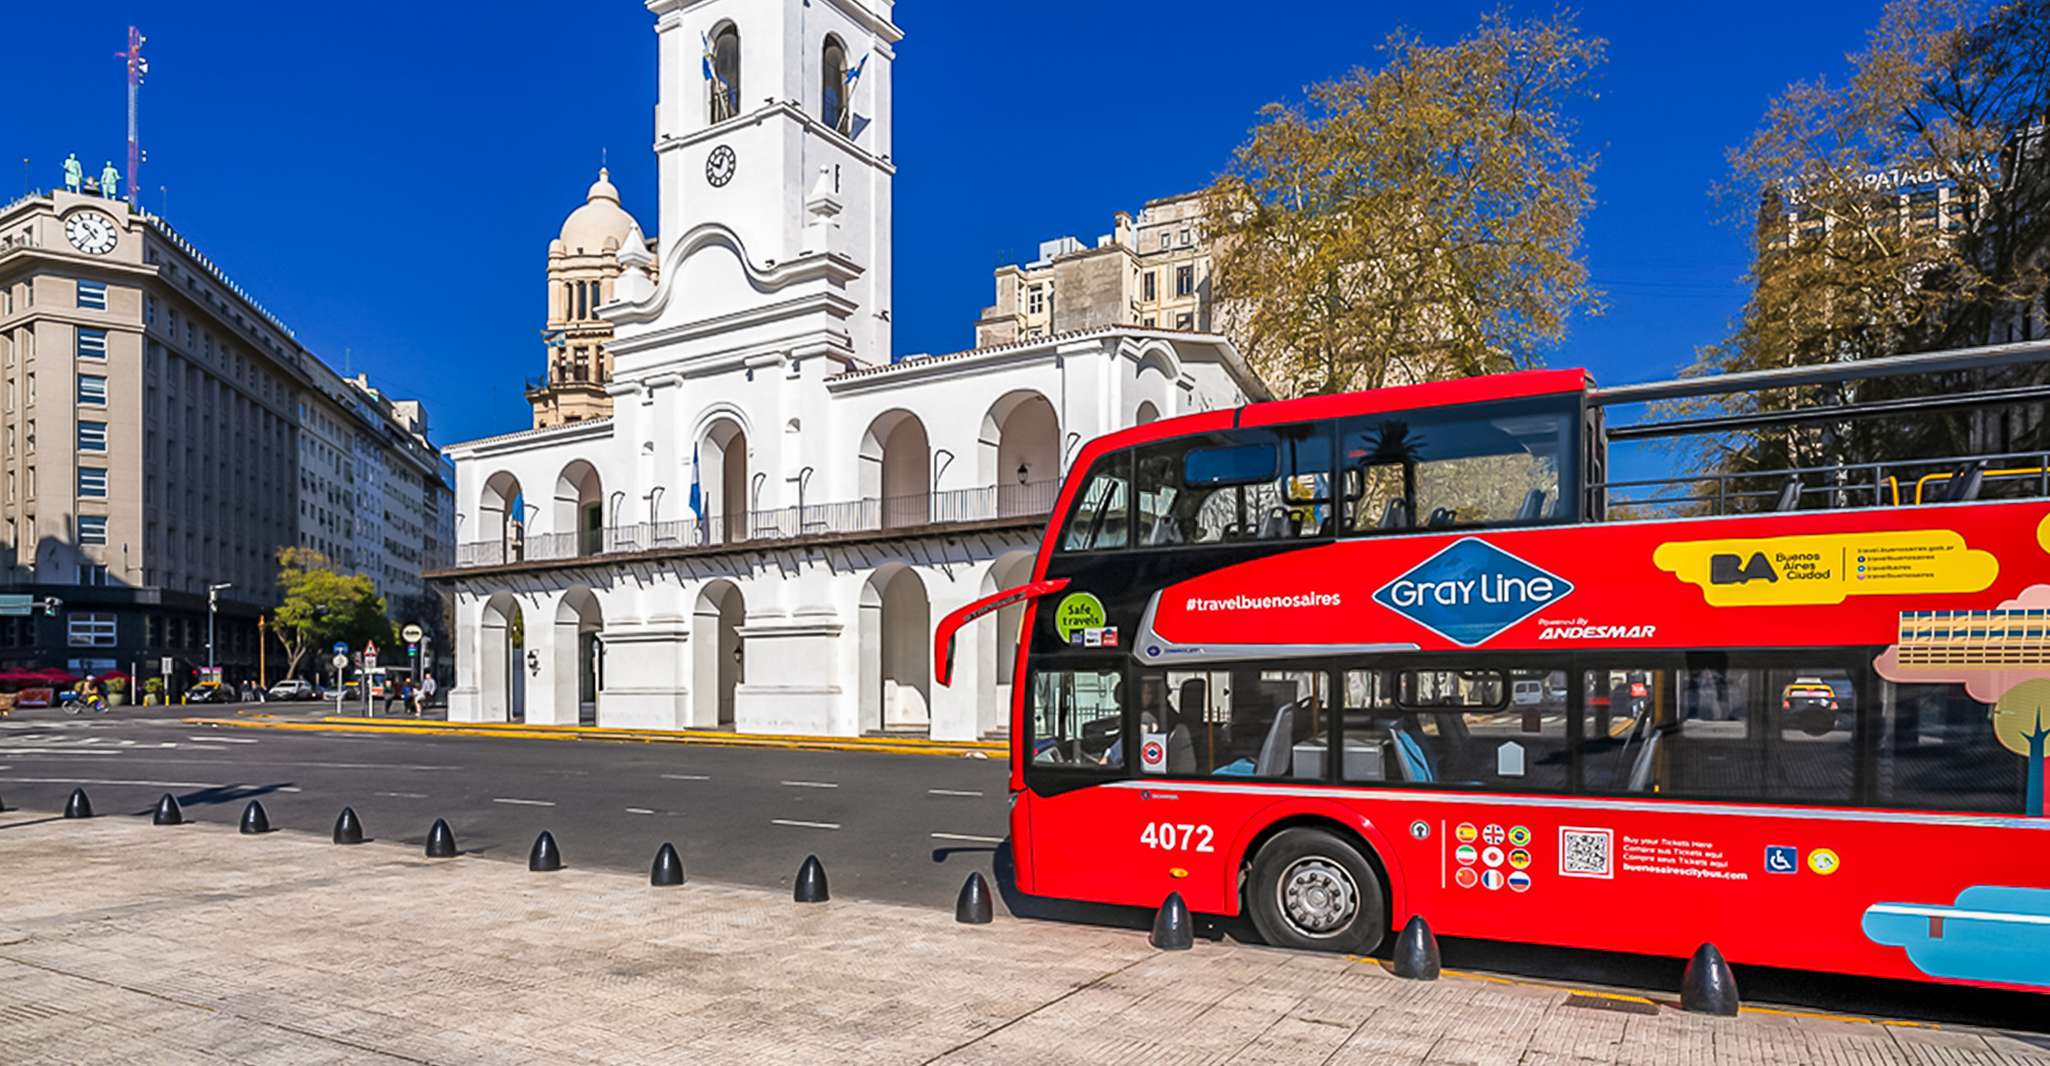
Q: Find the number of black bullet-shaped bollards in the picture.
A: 12